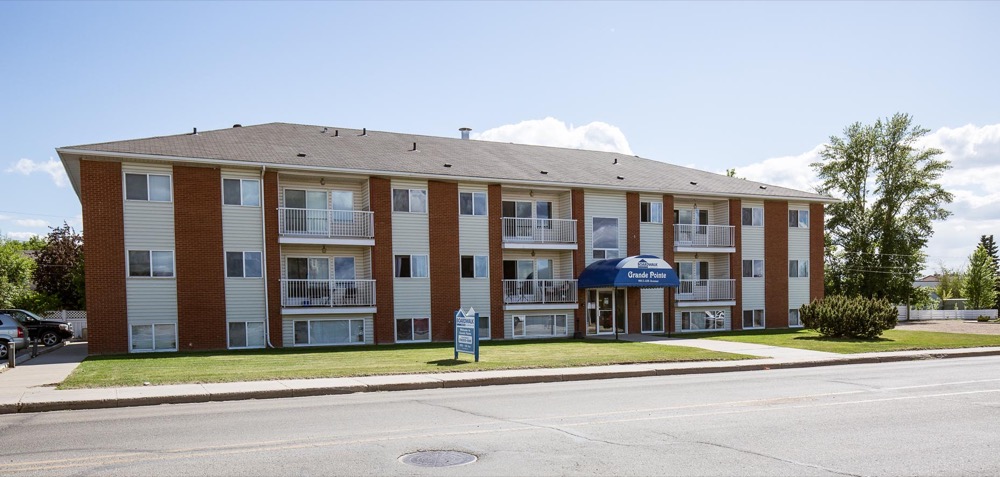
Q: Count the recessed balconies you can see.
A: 6